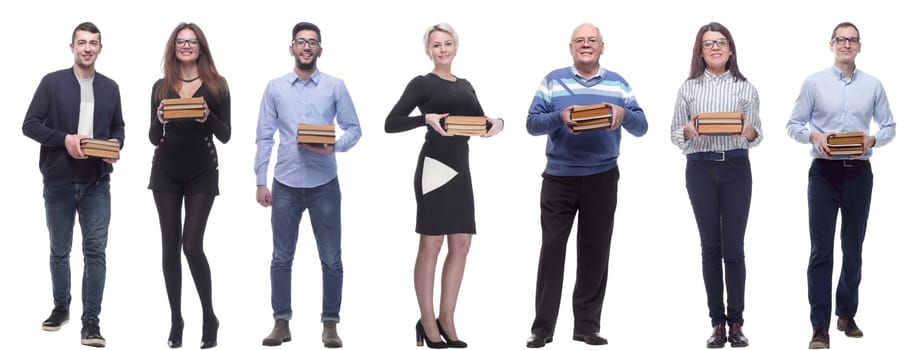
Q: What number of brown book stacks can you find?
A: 7